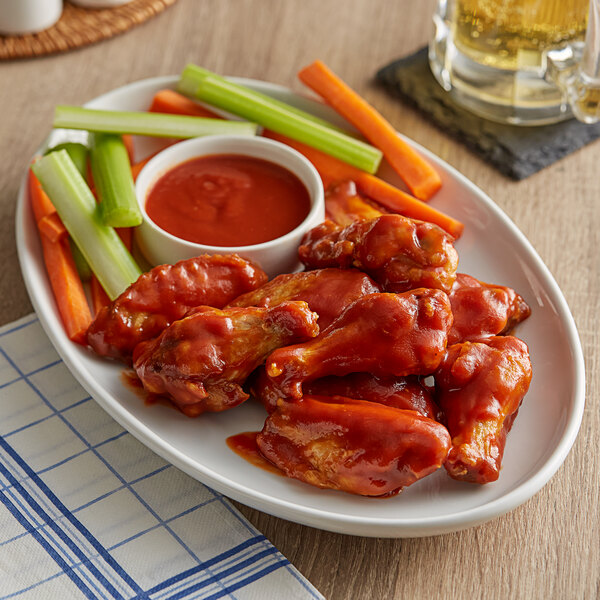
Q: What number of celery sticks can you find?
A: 5